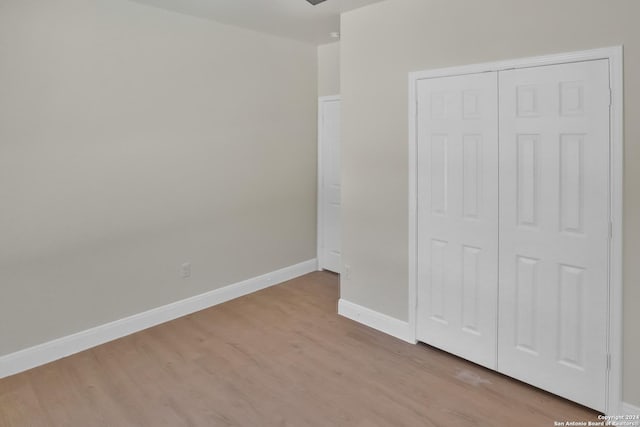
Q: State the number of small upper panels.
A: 4